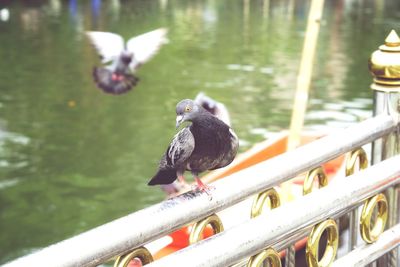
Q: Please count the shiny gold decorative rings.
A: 8